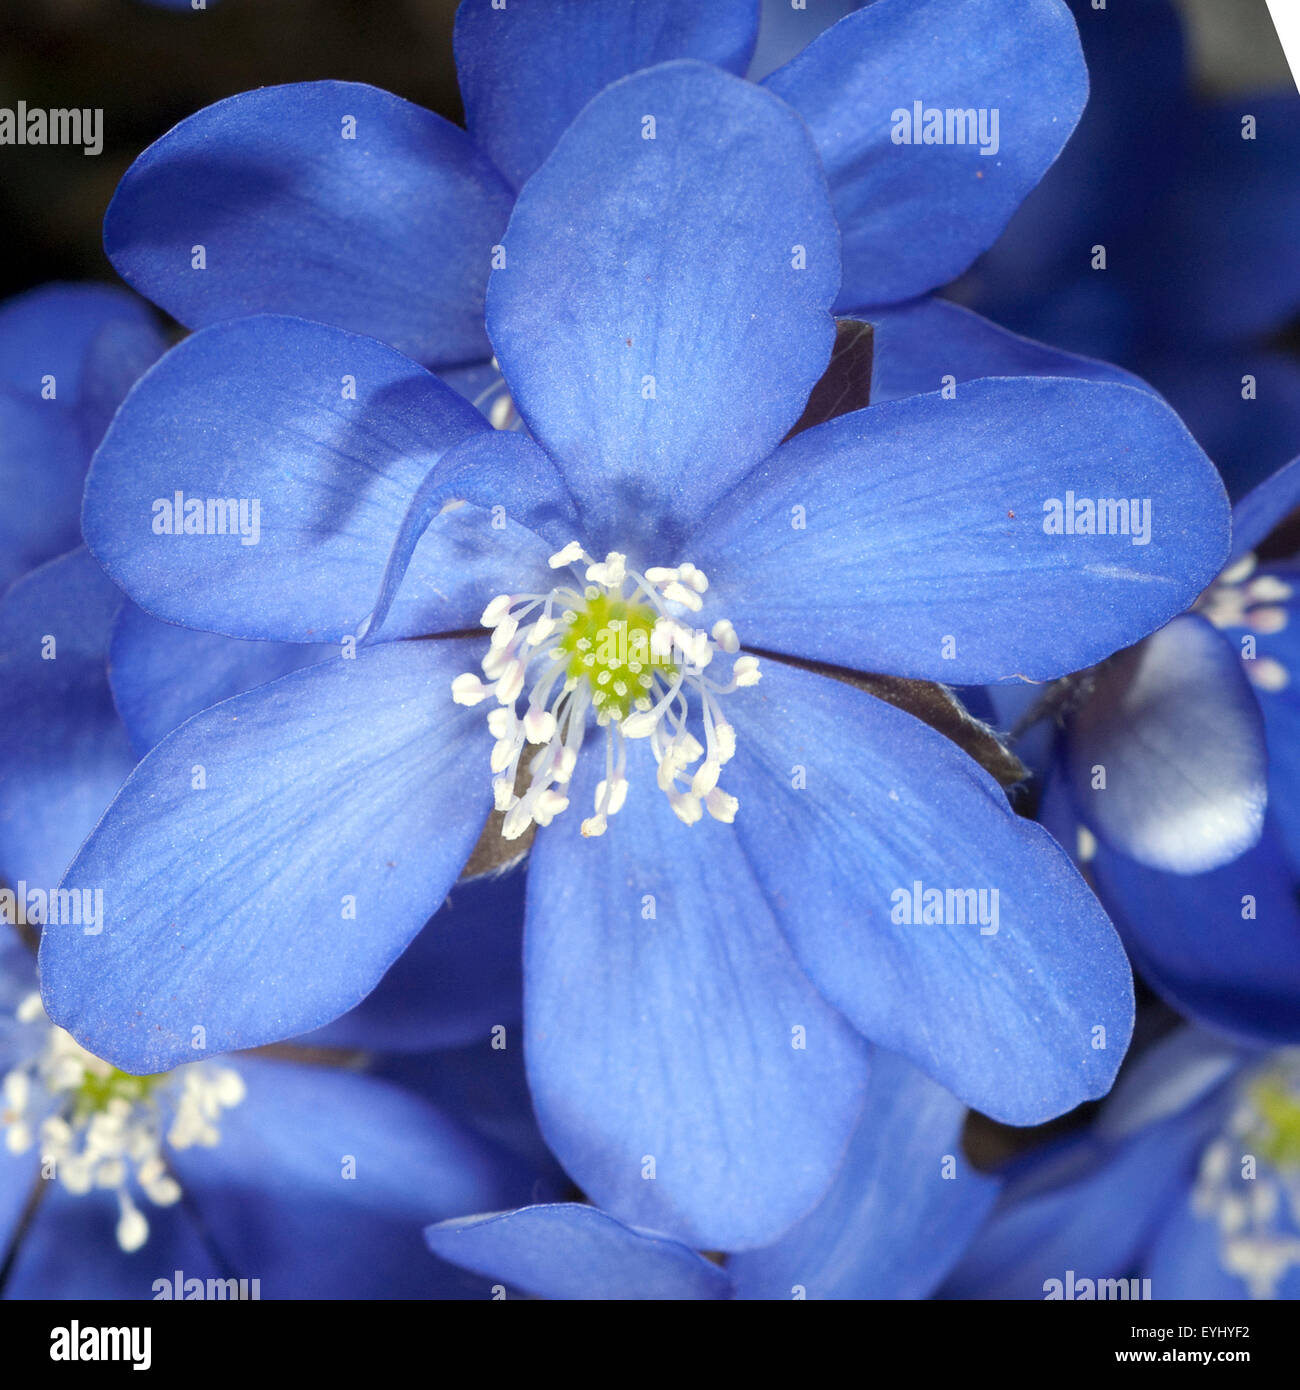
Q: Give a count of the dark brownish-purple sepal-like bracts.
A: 3